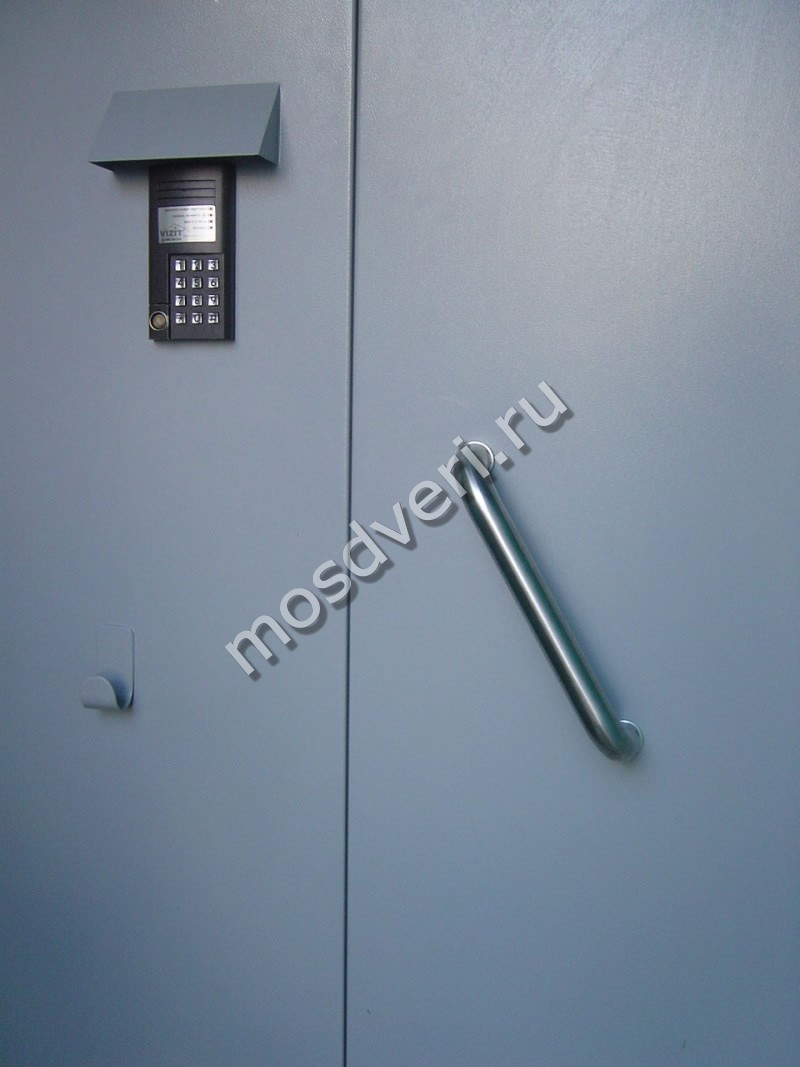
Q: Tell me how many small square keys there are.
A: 12